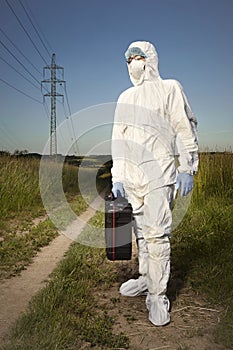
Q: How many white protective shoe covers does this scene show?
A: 2